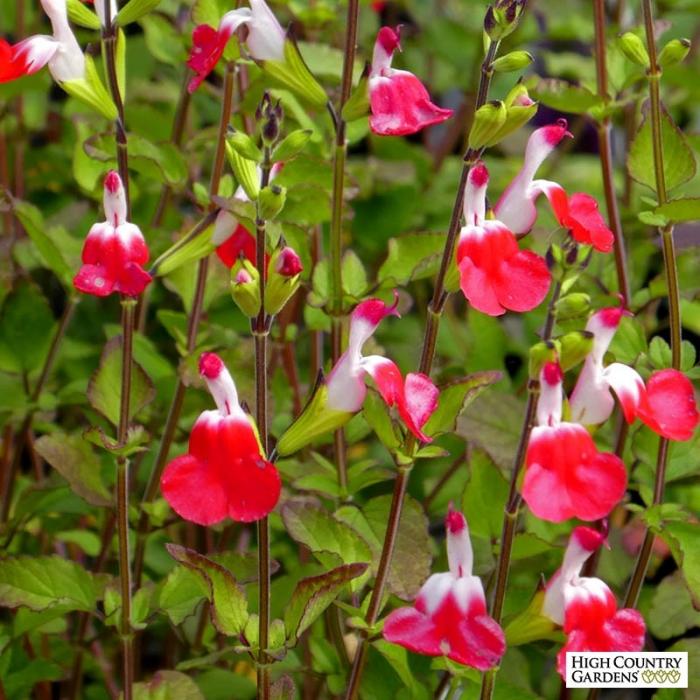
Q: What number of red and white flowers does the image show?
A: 13